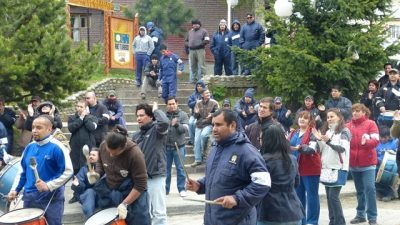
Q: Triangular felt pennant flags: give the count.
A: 0